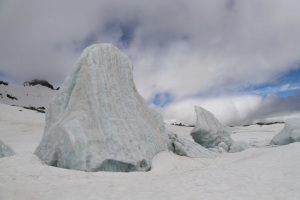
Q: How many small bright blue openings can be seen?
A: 2